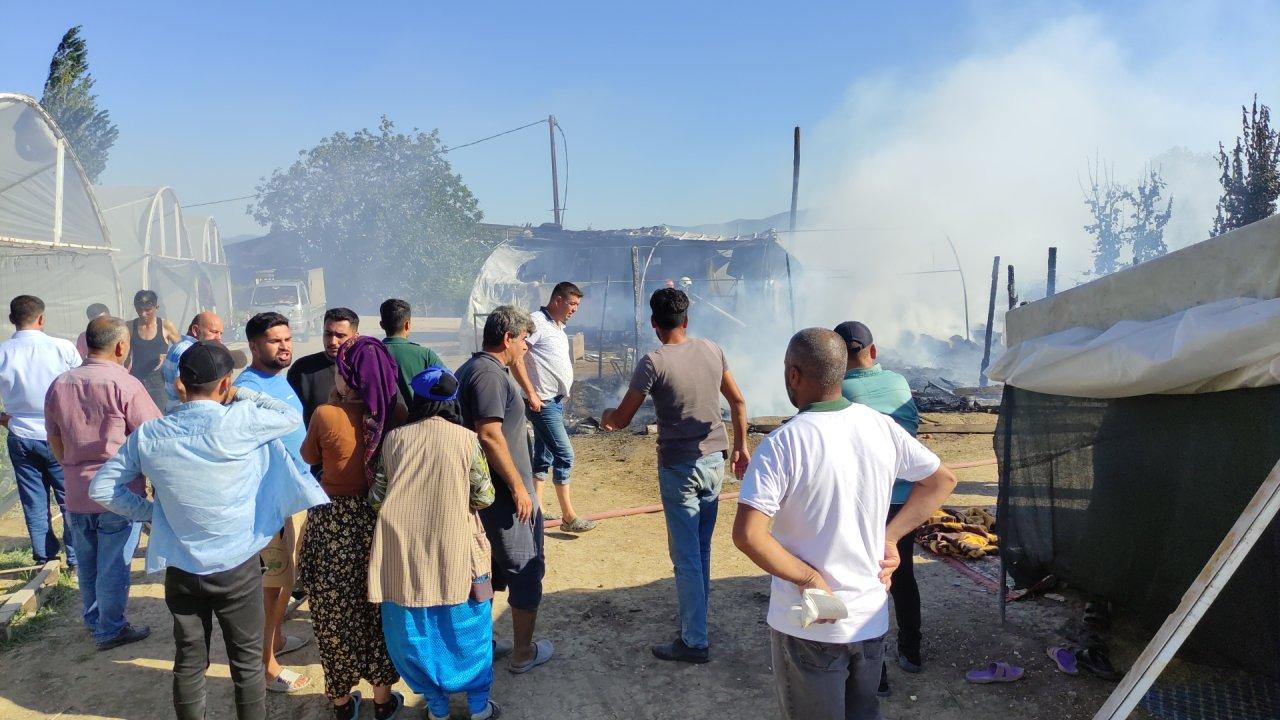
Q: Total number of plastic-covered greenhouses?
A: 3